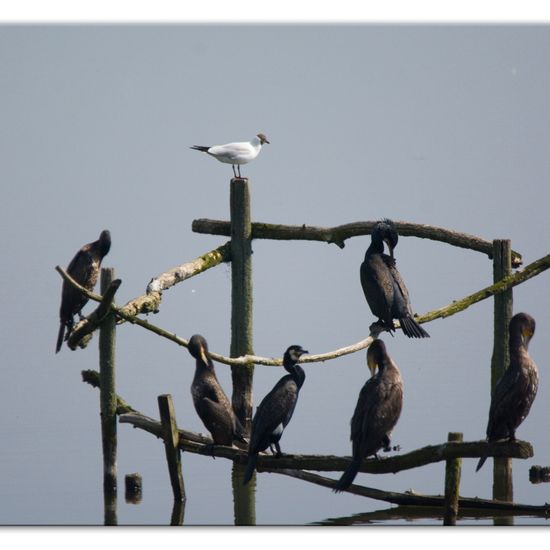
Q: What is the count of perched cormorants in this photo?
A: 6